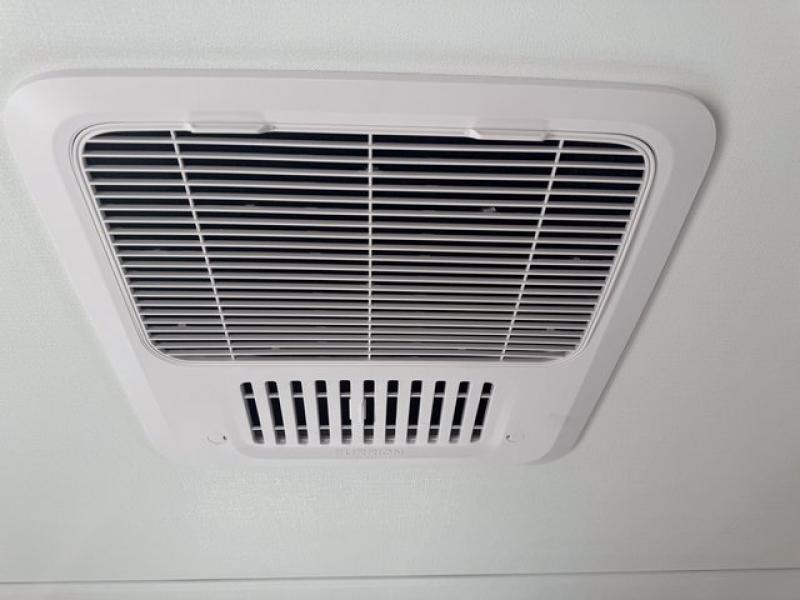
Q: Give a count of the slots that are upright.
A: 11